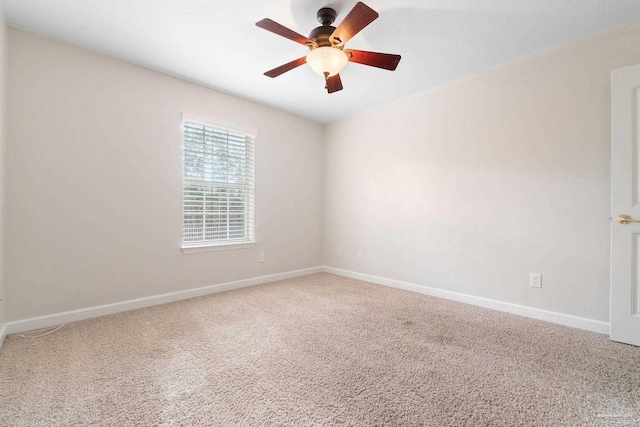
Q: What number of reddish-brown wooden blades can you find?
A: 5